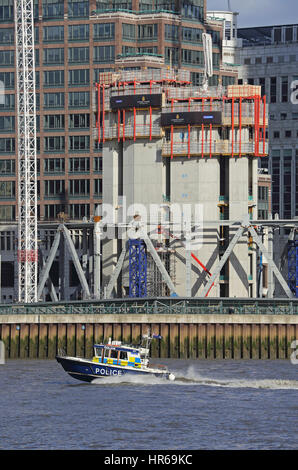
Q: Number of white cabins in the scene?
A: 1